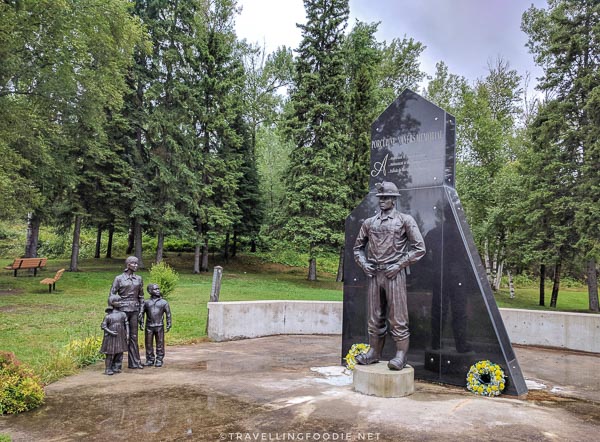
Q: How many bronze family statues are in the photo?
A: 3